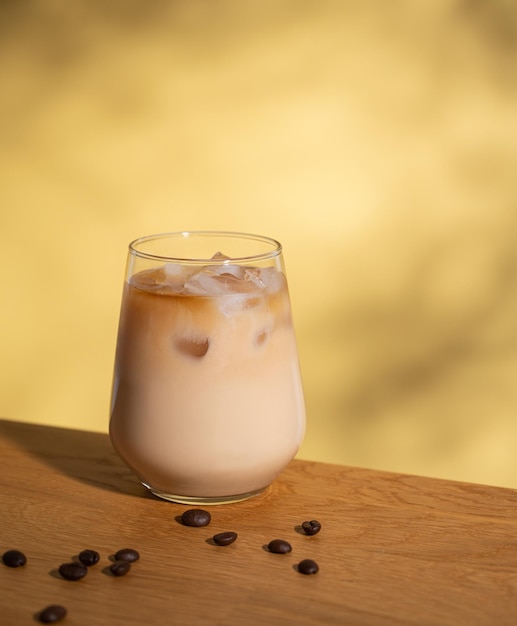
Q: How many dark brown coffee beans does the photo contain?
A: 11